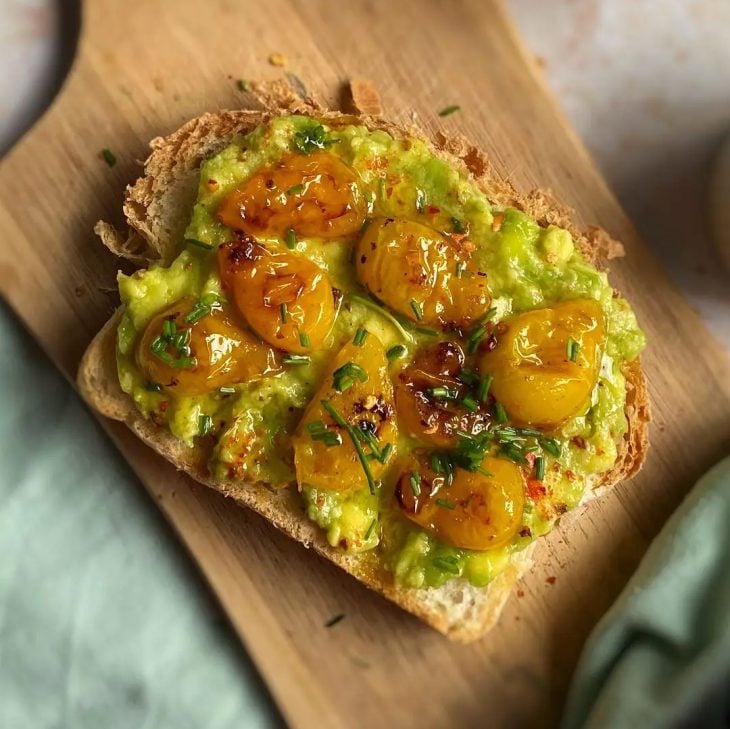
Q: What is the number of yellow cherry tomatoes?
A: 8